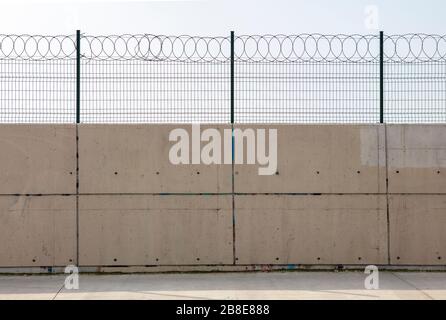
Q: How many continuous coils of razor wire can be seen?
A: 1